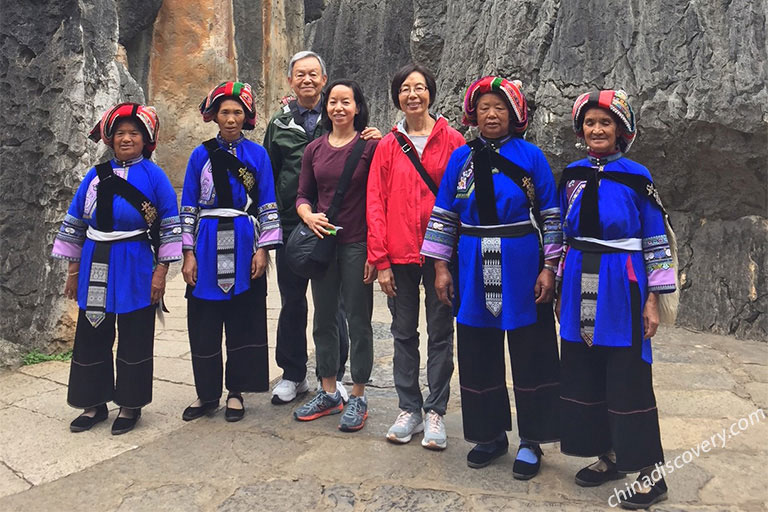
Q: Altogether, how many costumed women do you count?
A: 4